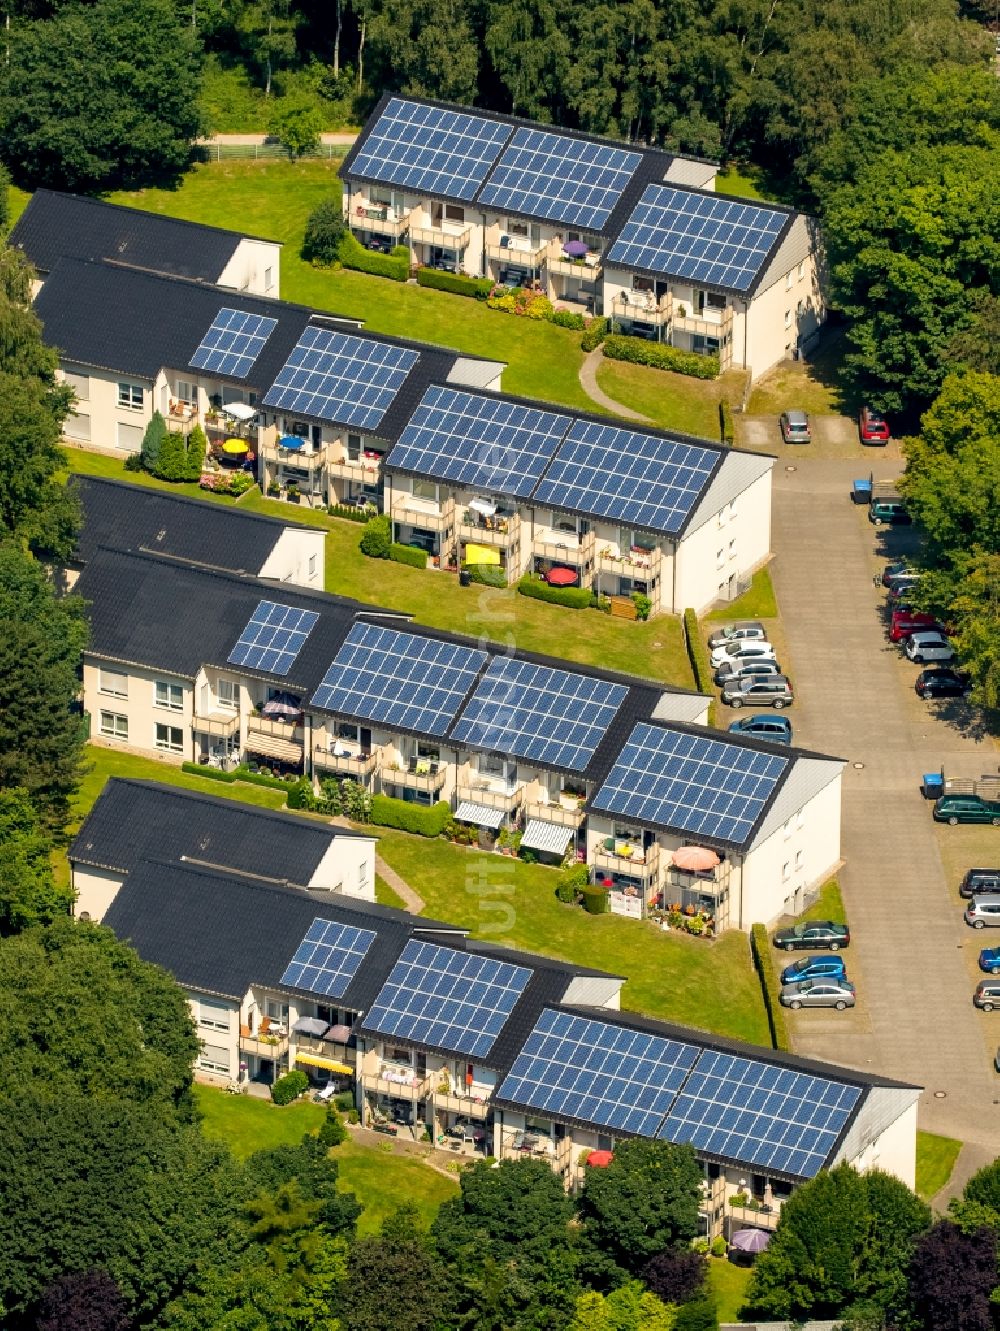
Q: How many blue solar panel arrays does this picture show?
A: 15